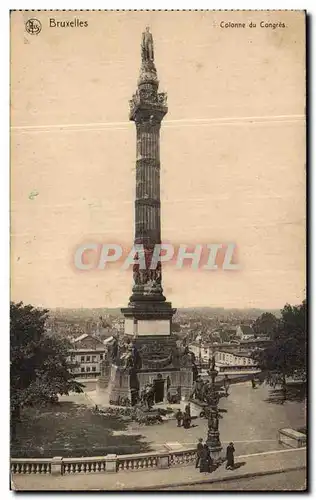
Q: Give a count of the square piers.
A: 3